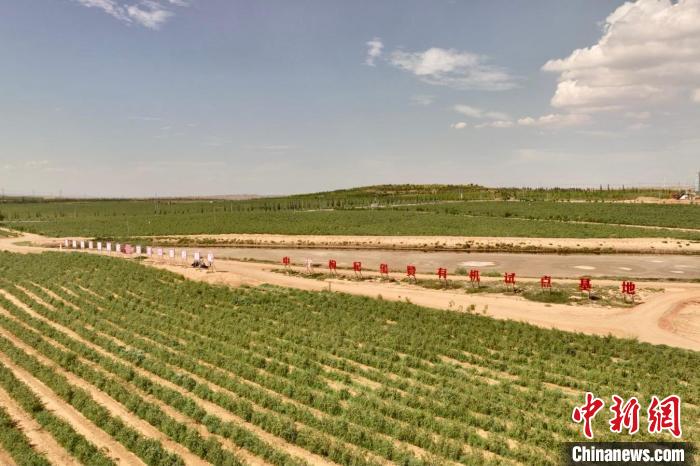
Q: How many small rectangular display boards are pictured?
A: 14